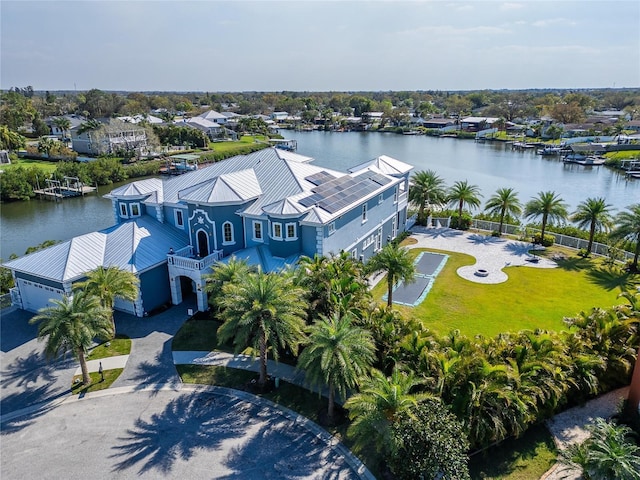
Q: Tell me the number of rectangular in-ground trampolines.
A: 2